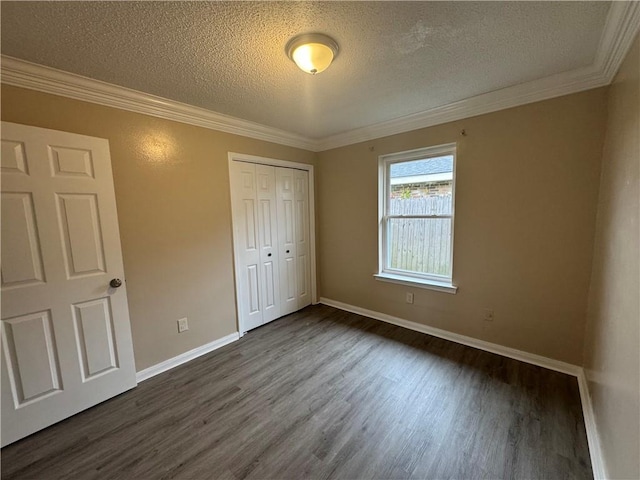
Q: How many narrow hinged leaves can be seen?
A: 4